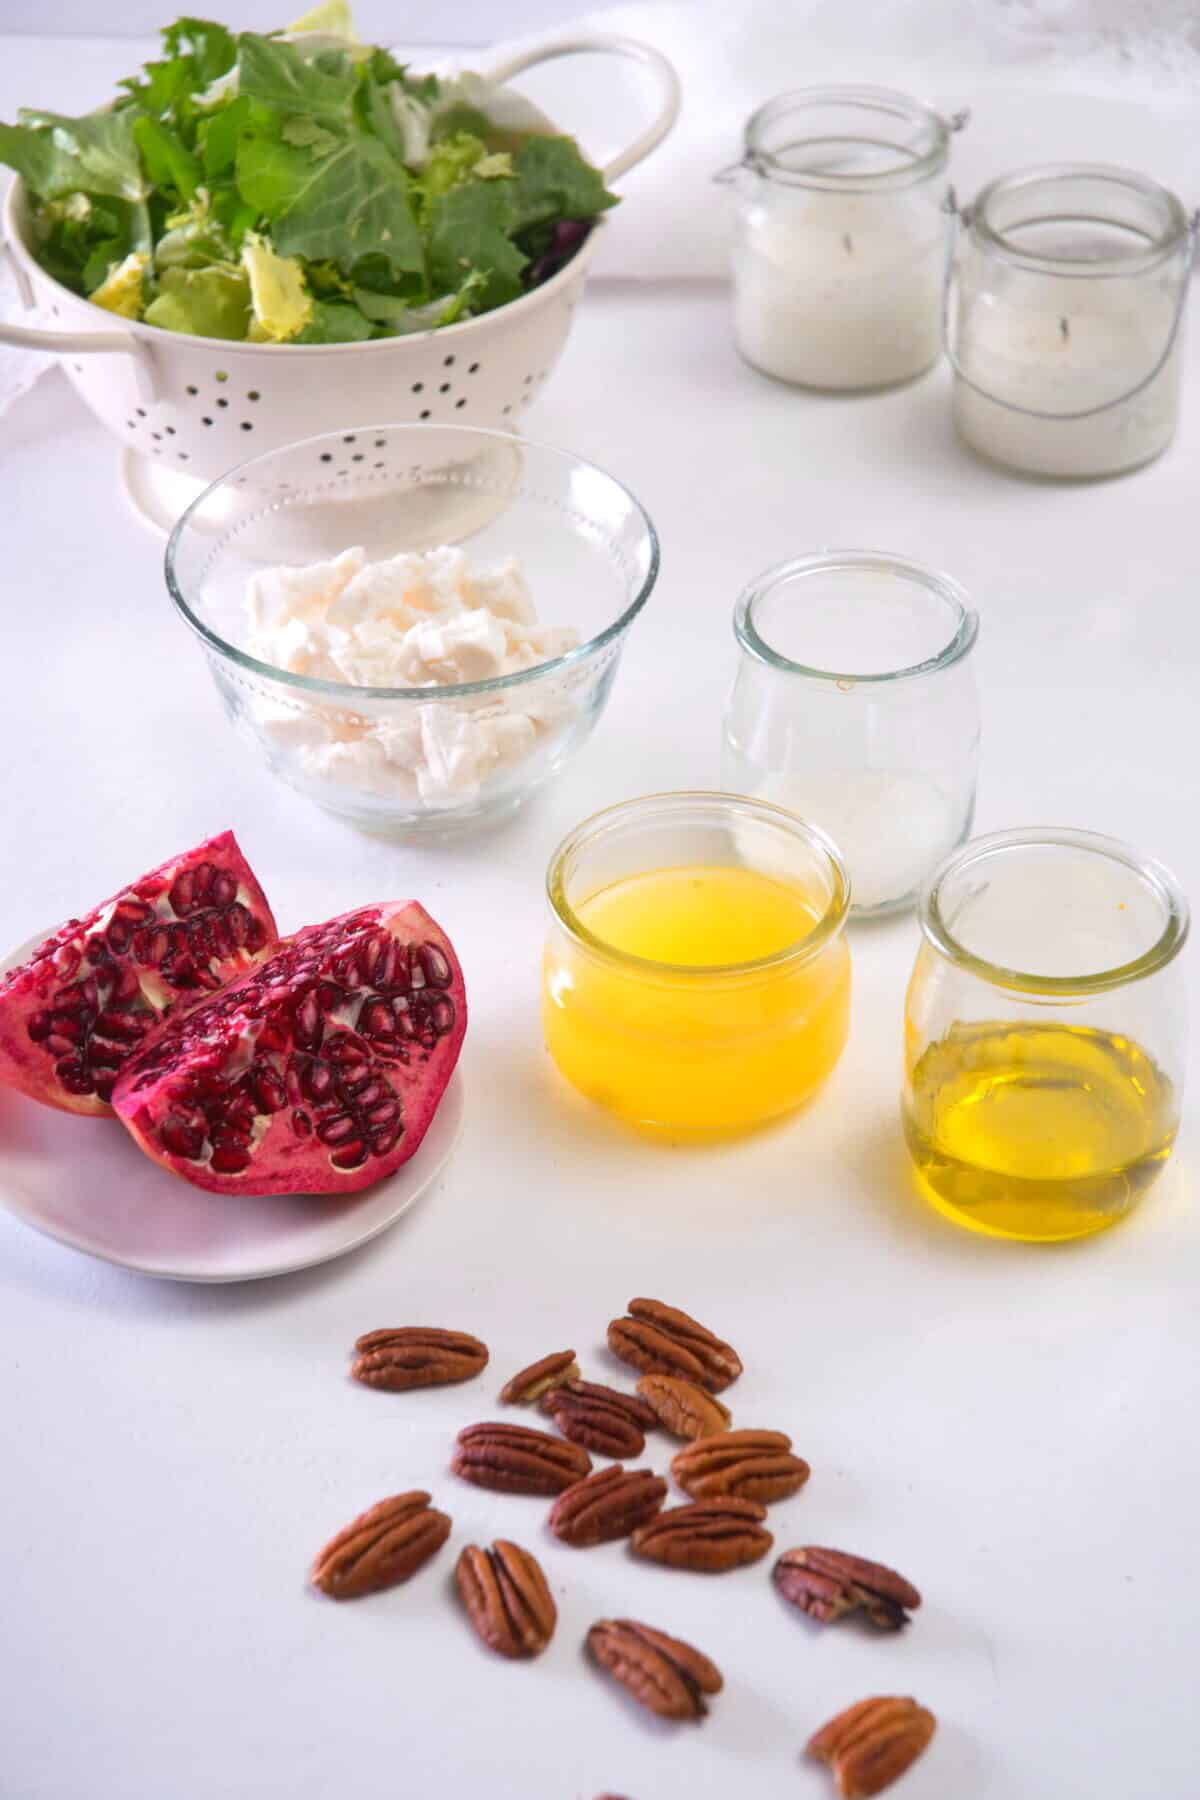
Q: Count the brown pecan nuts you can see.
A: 14